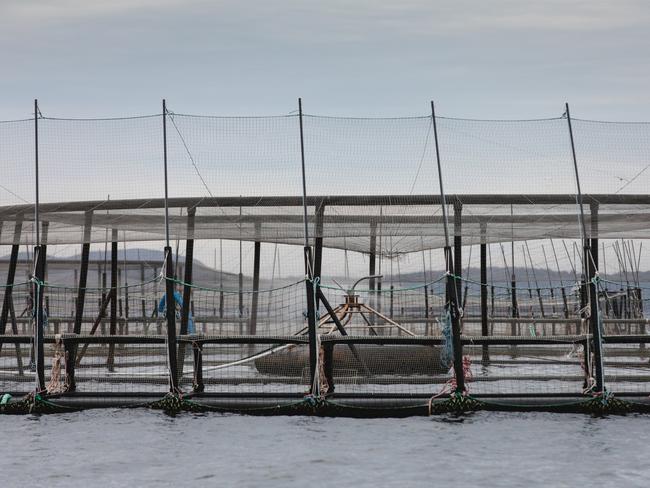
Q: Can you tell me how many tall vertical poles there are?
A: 5